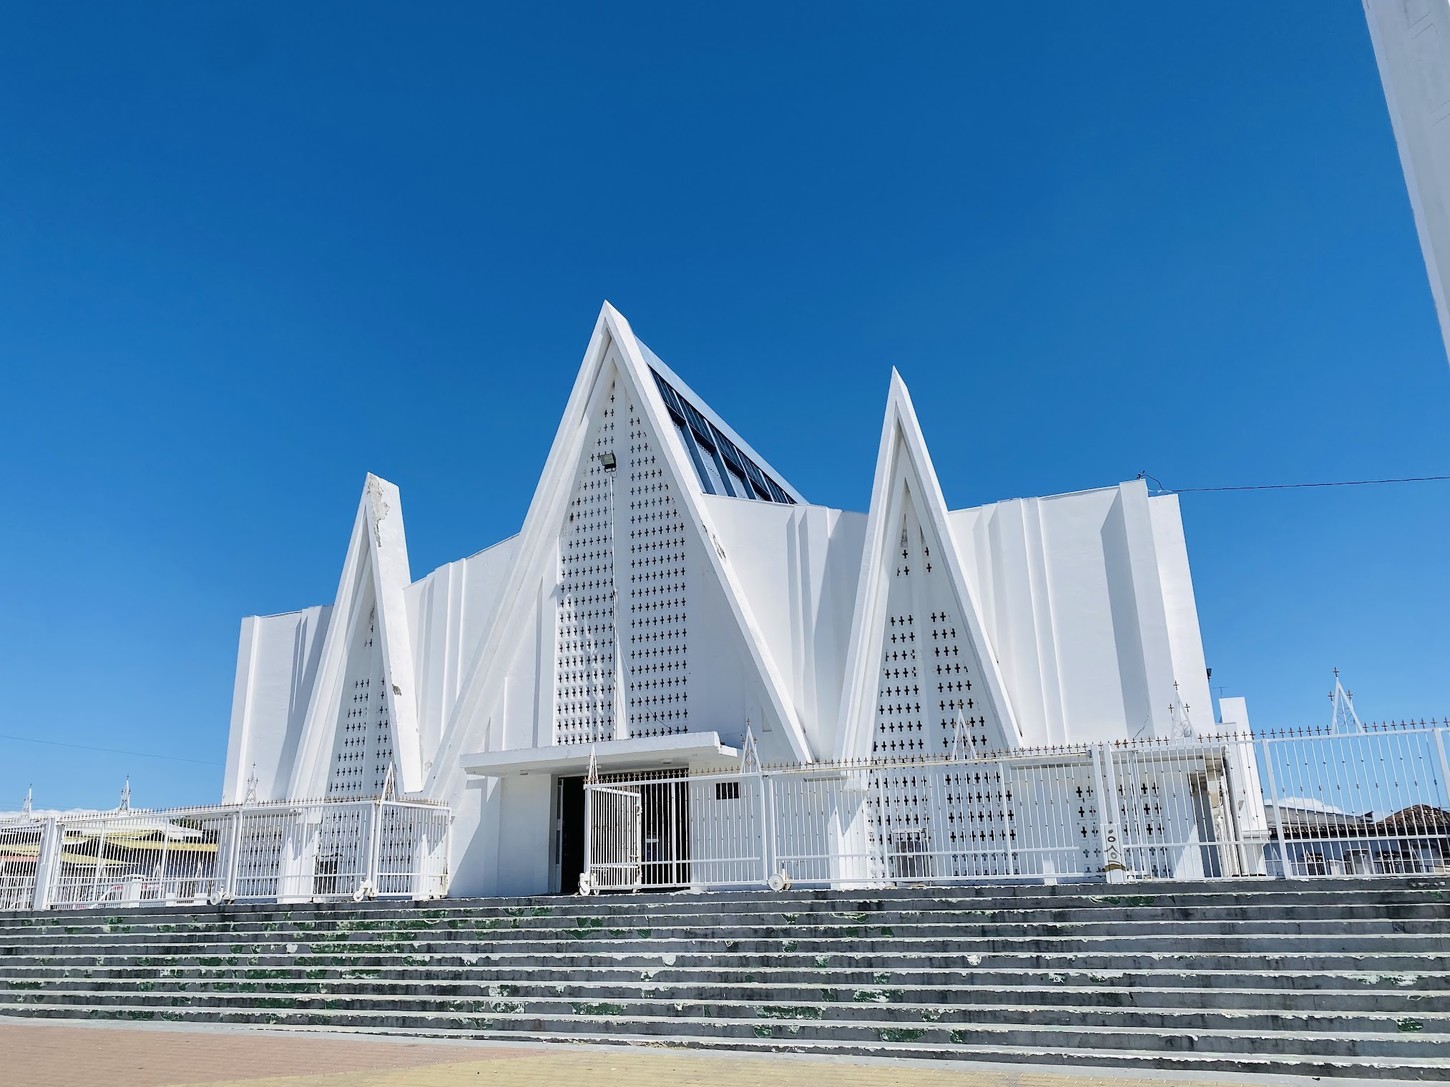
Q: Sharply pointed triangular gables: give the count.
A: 3